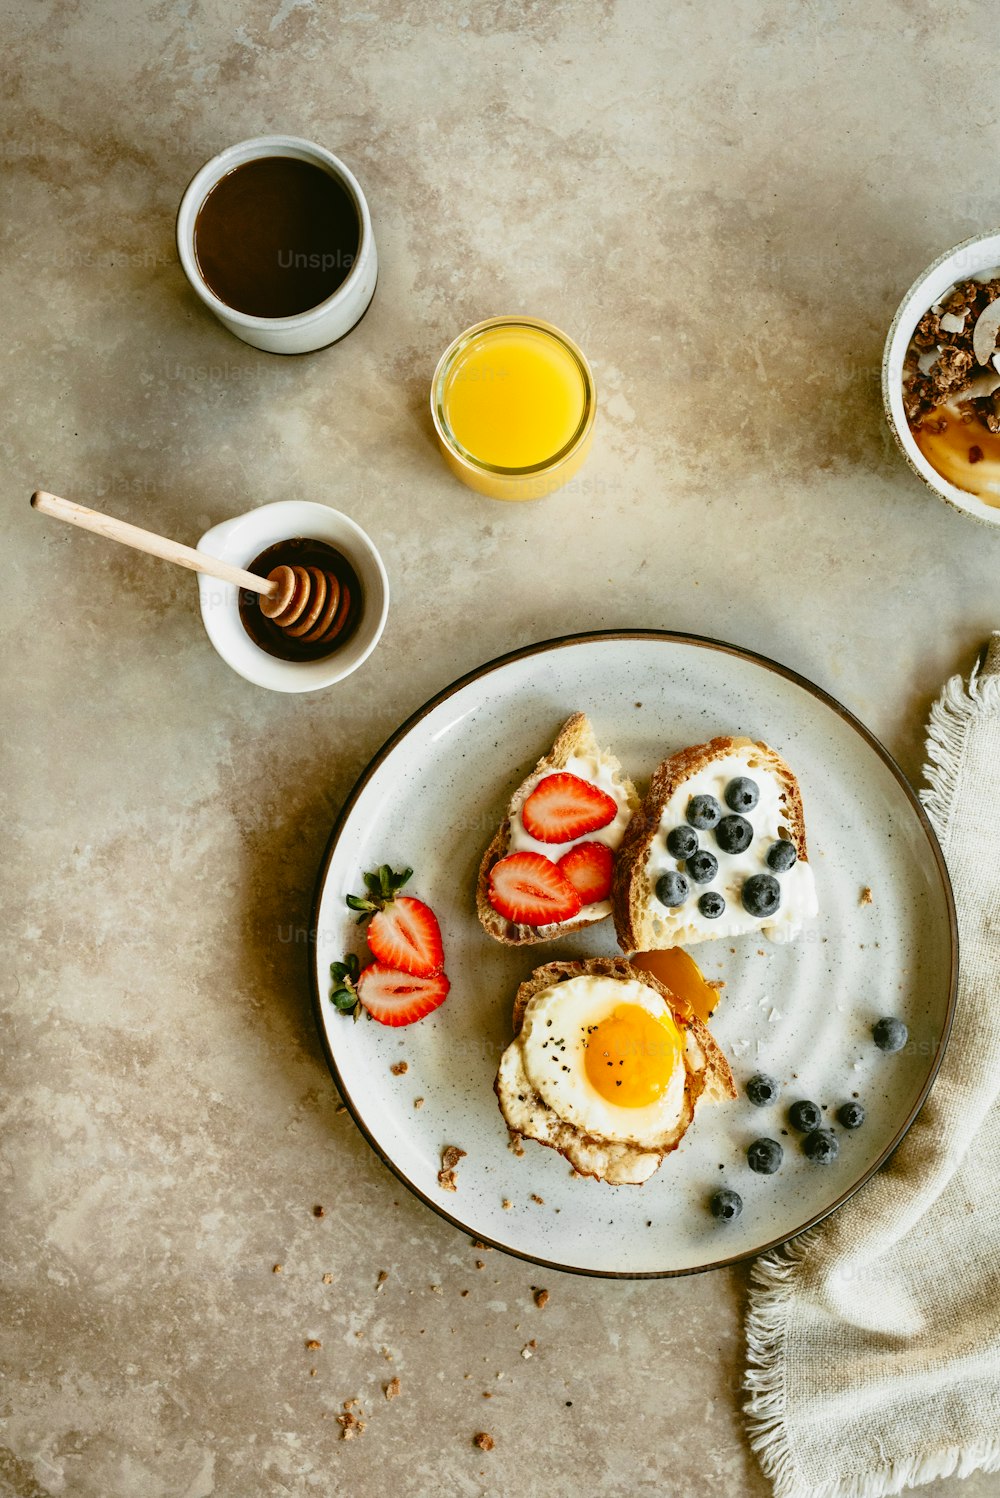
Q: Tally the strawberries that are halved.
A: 2